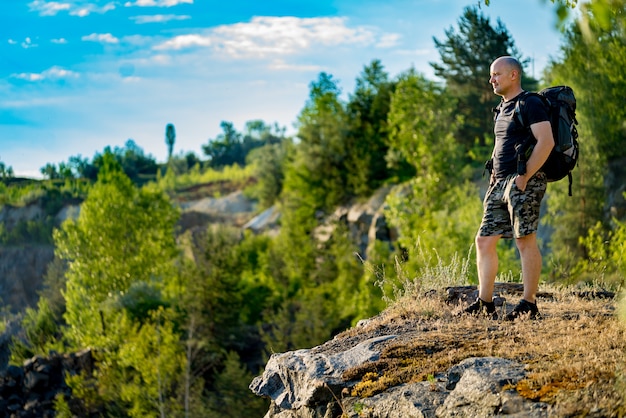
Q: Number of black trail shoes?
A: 2